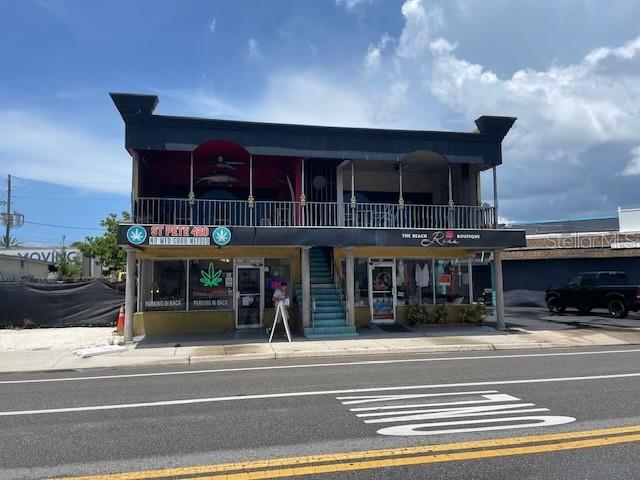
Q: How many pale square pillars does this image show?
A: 4